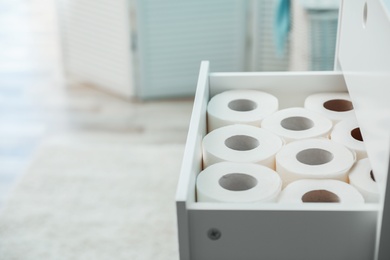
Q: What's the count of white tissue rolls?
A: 9